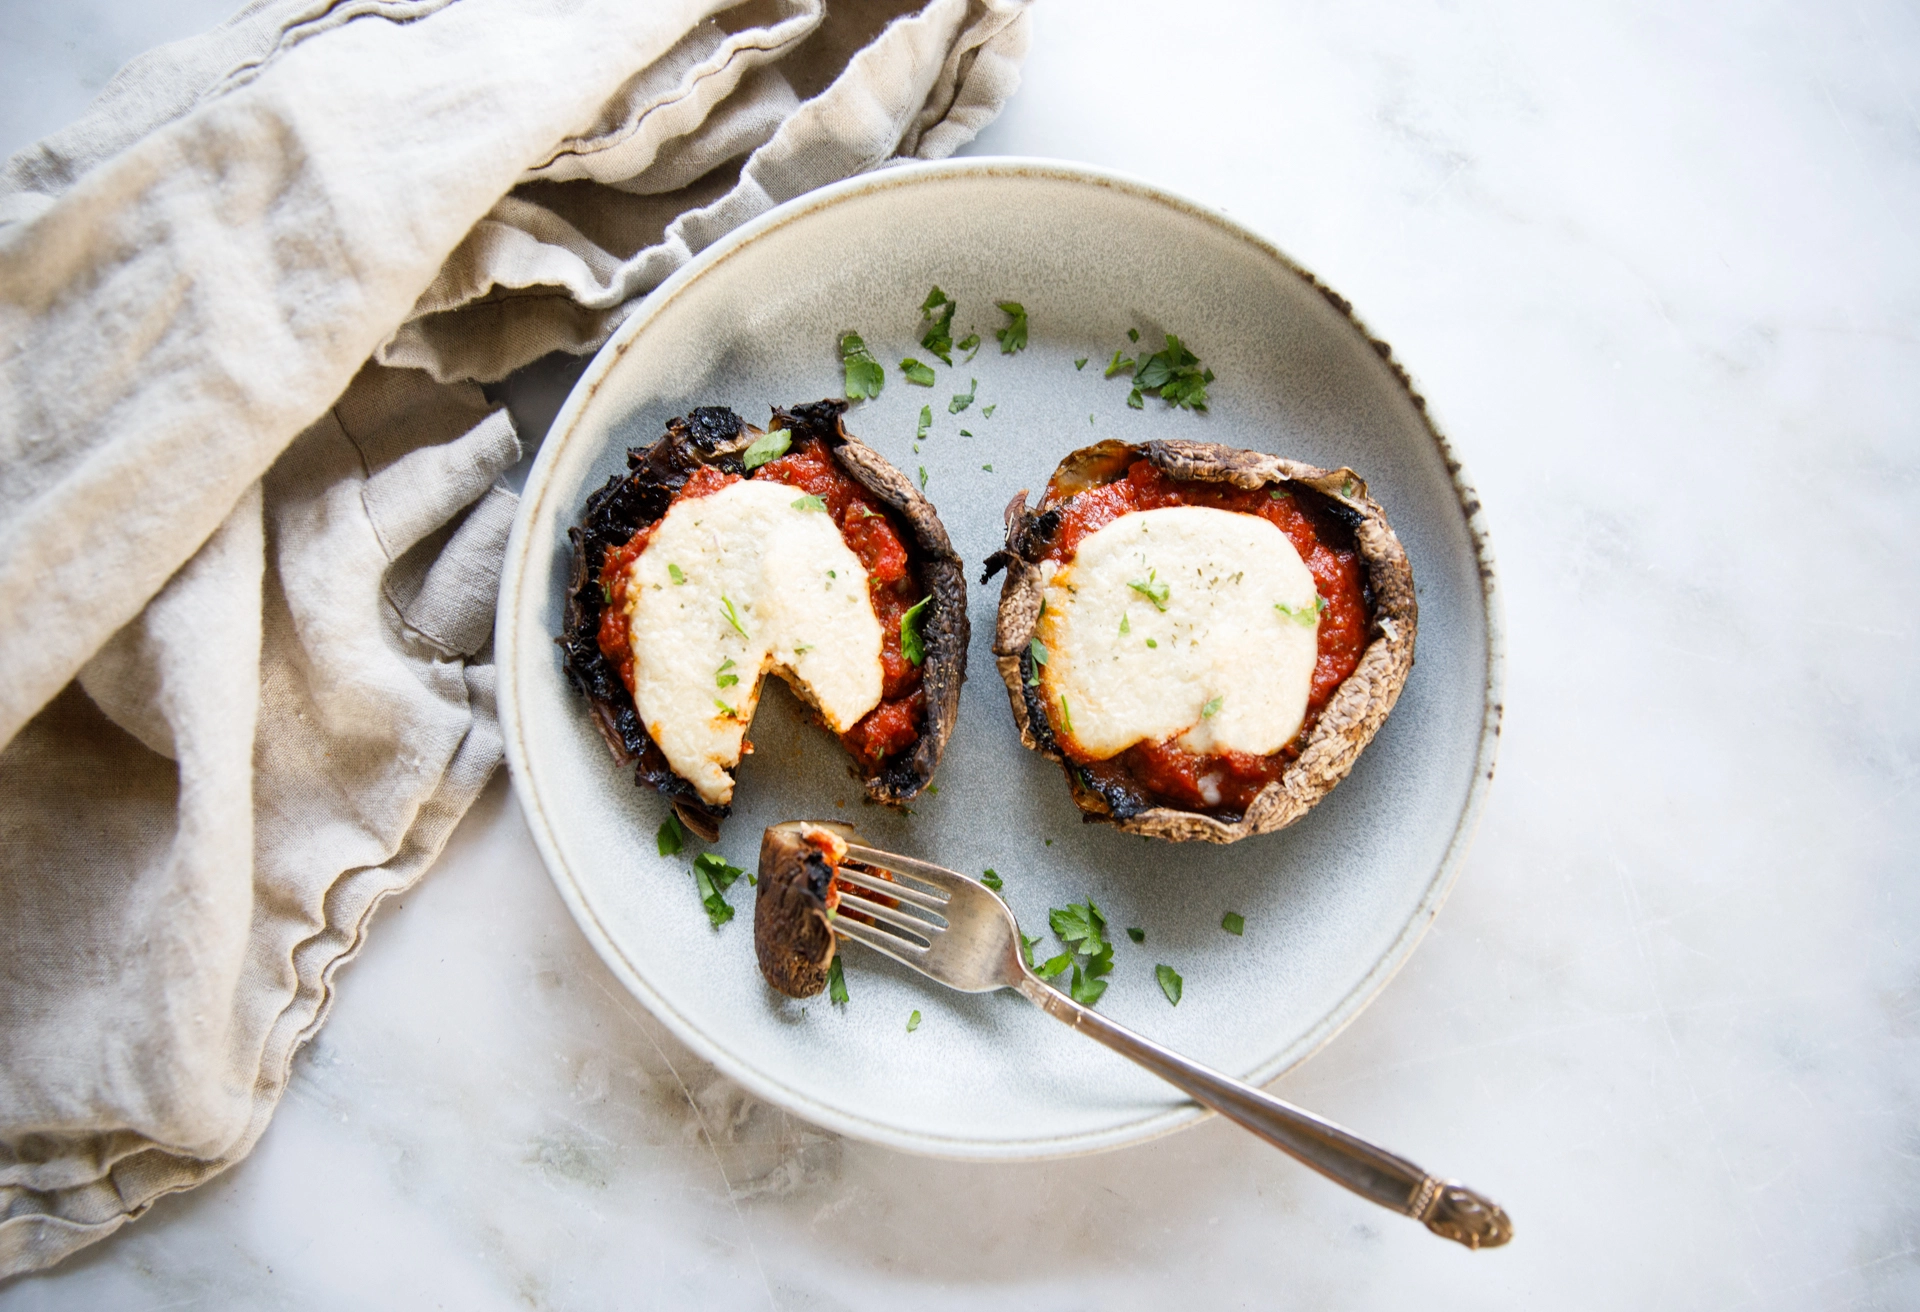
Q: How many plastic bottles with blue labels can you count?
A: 0